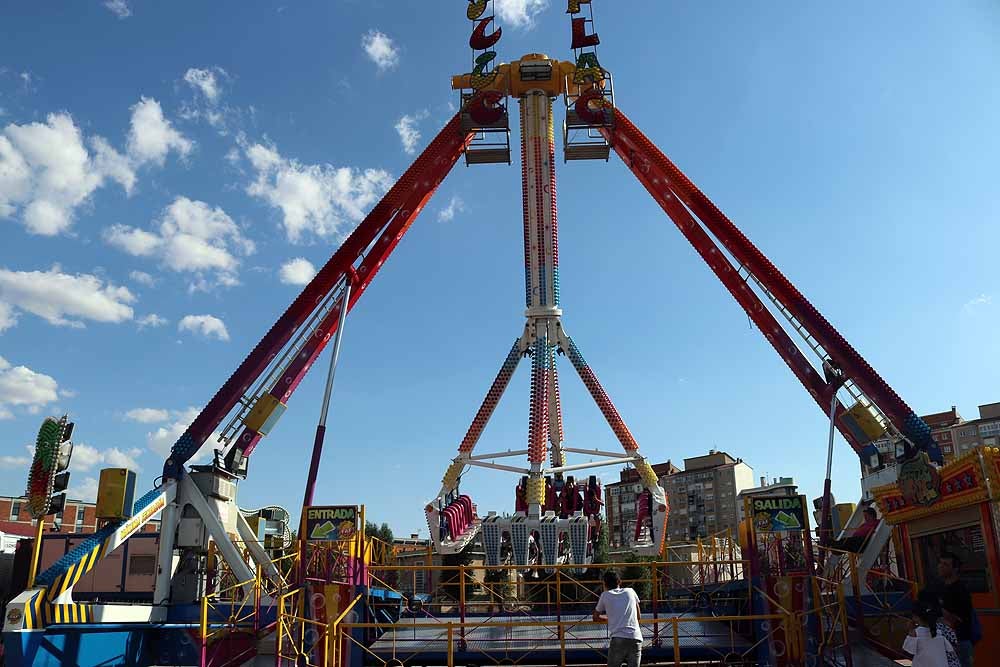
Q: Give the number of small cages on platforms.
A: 2